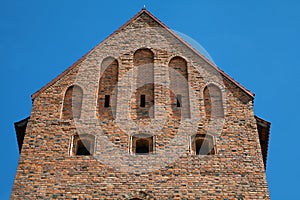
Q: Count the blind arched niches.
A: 5